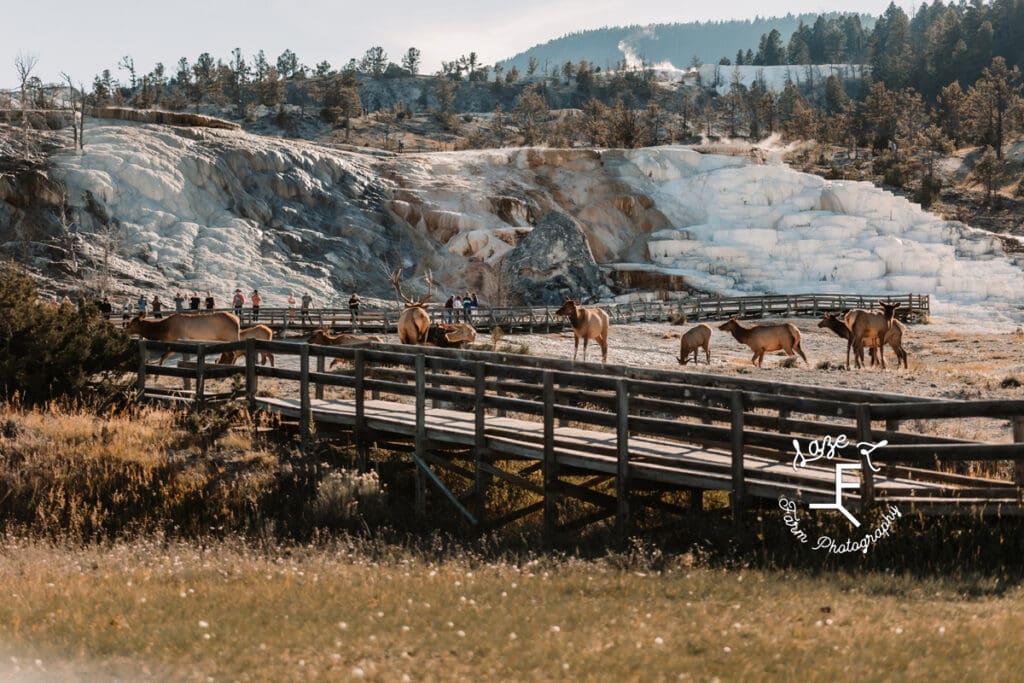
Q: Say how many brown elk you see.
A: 10